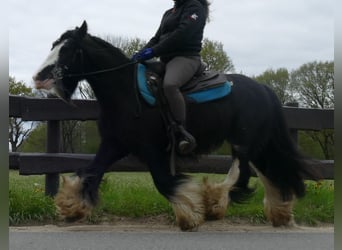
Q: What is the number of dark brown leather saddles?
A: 1